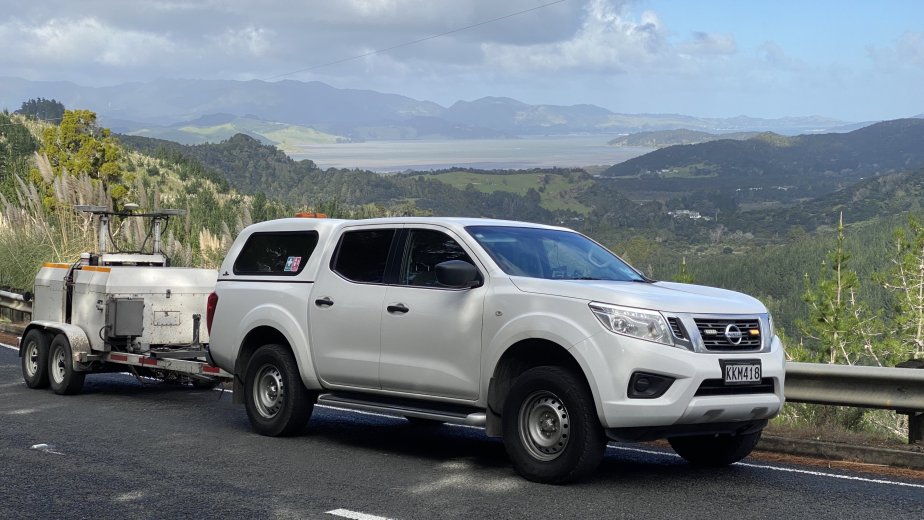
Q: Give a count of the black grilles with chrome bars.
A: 1